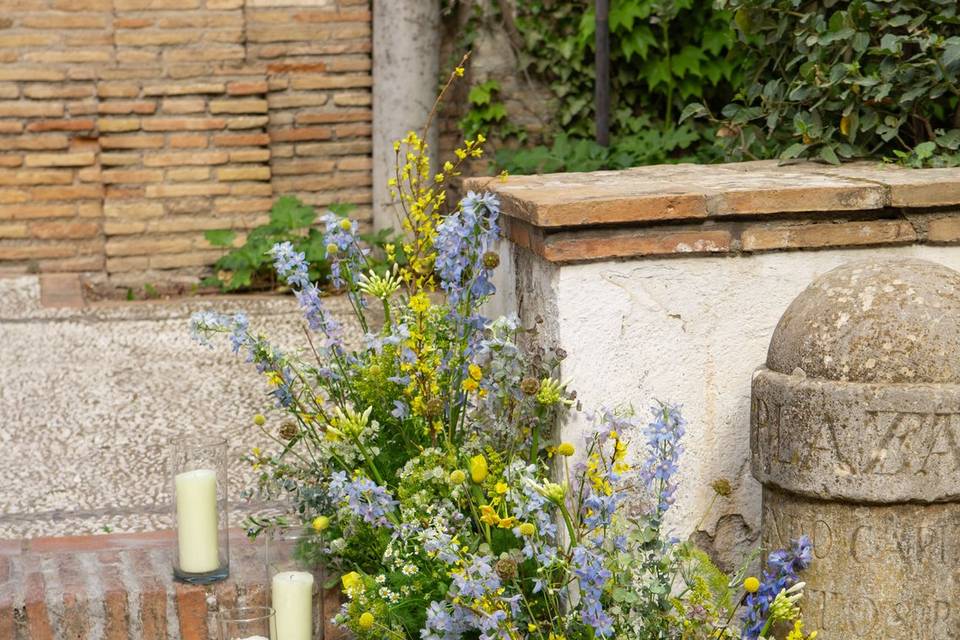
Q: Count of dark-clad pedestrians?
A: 0